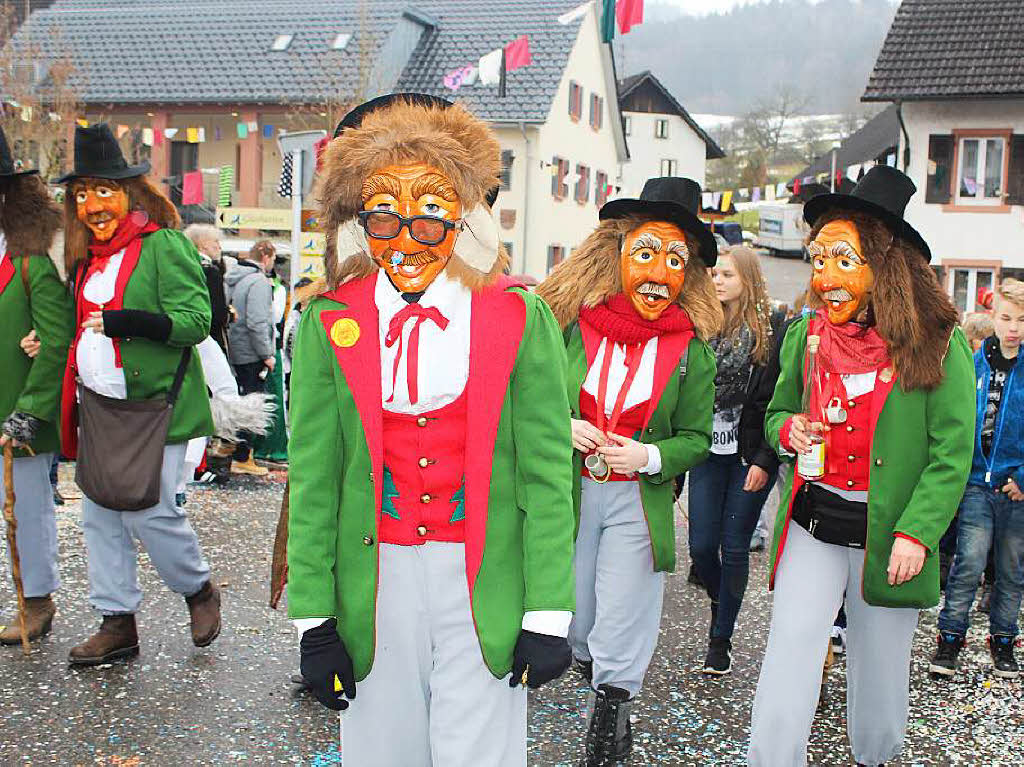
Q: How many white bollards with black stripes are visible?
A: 0